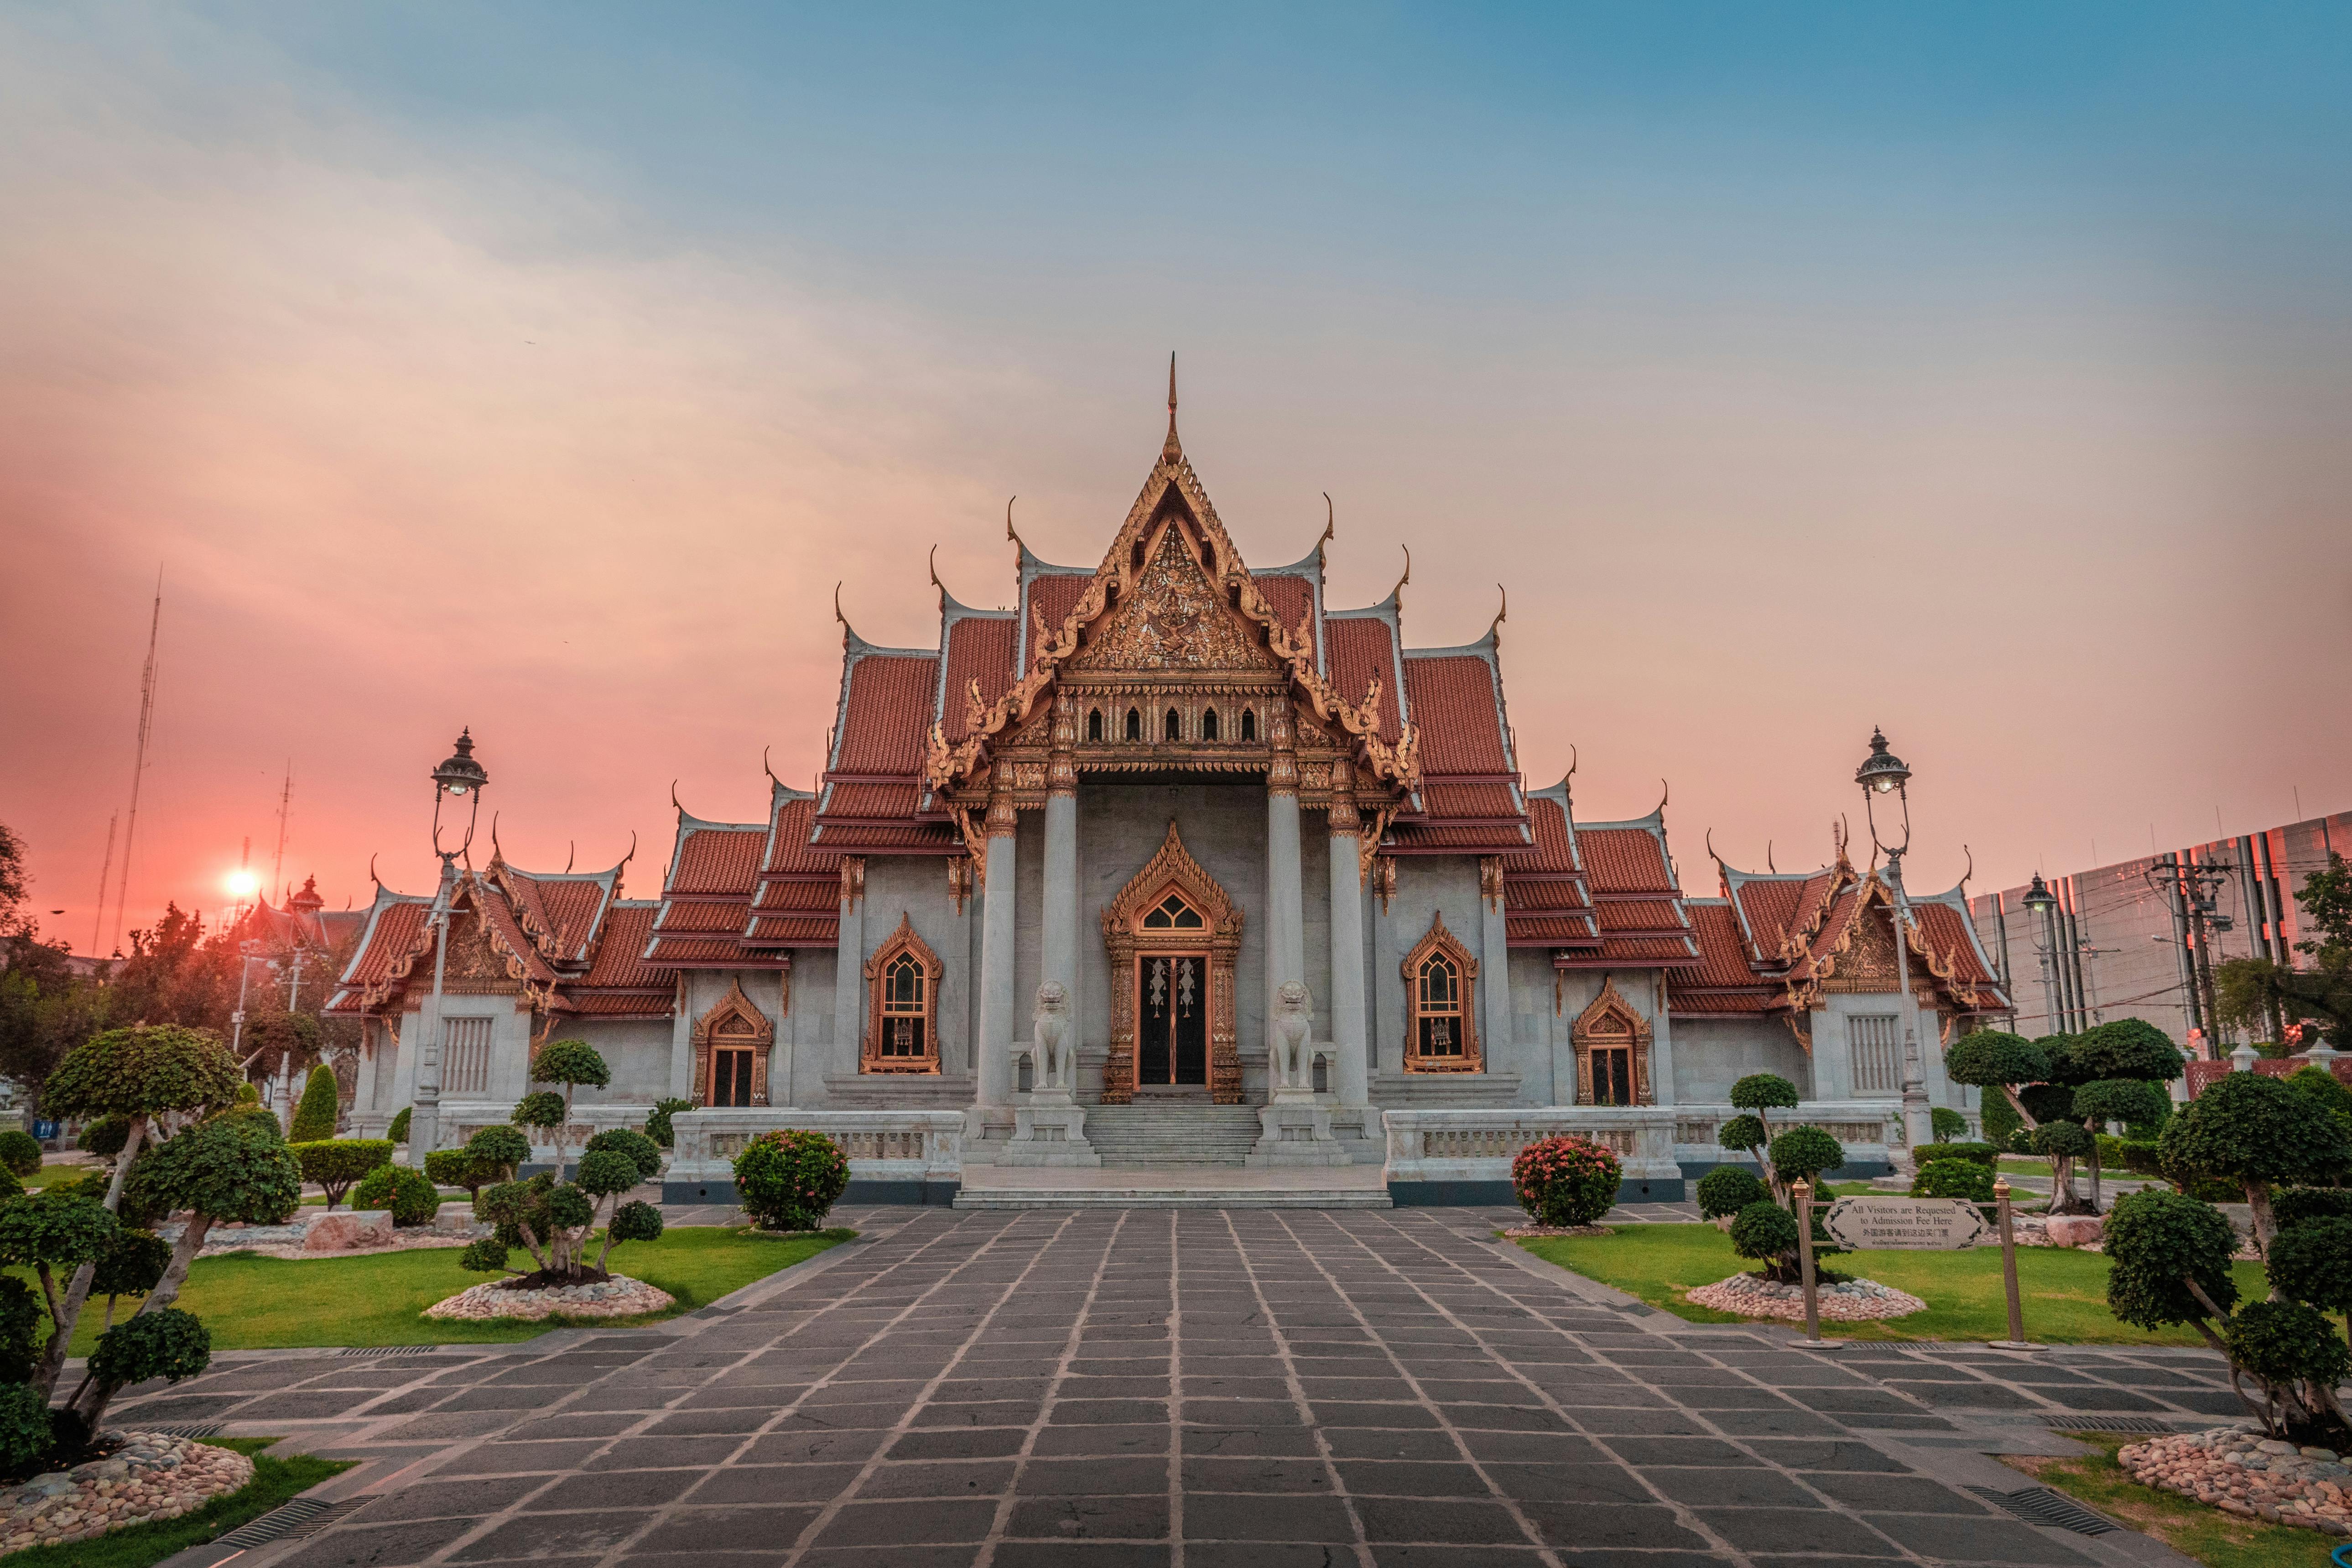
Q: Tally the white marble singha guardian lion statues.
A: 2